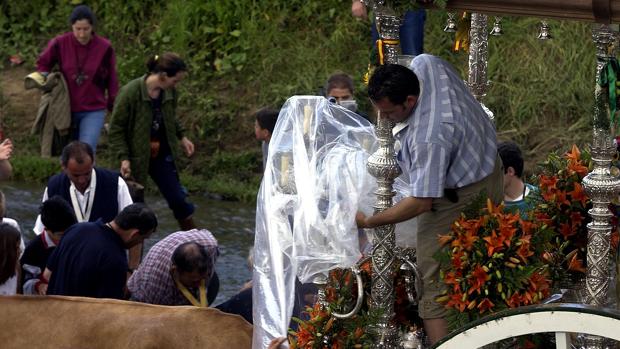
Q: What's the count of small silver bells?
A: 3